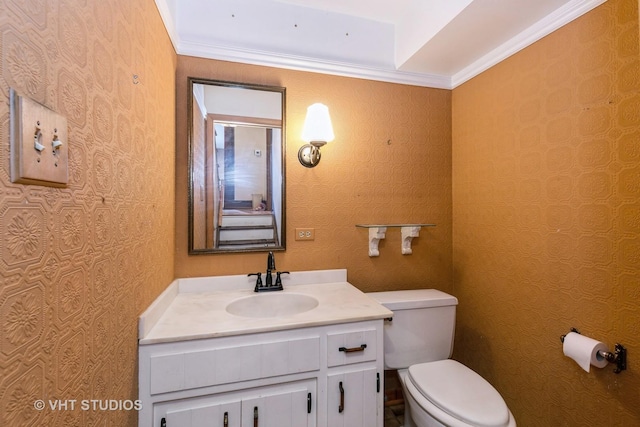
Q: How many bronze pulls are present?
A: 4